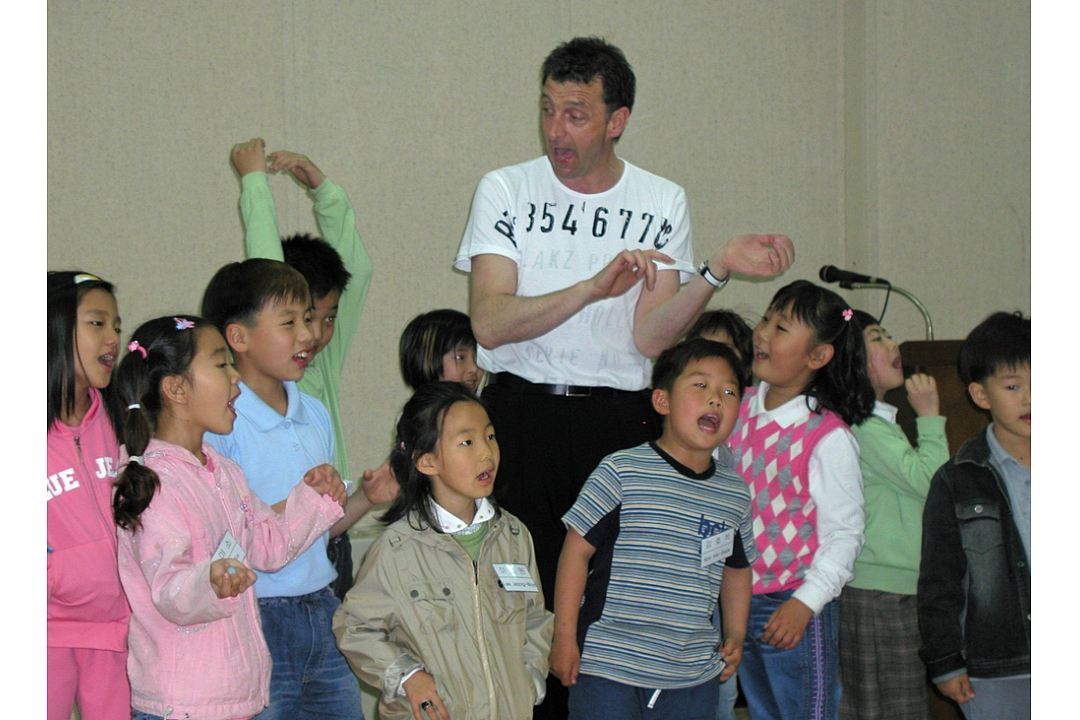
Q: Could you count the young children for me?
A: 11